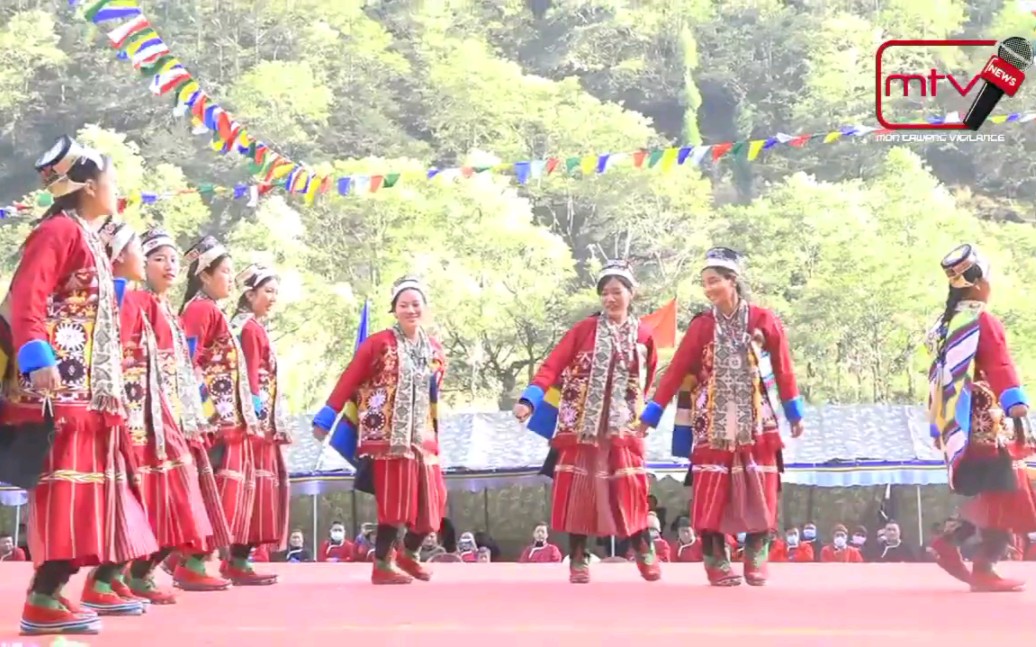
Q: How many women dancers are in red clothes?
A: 9